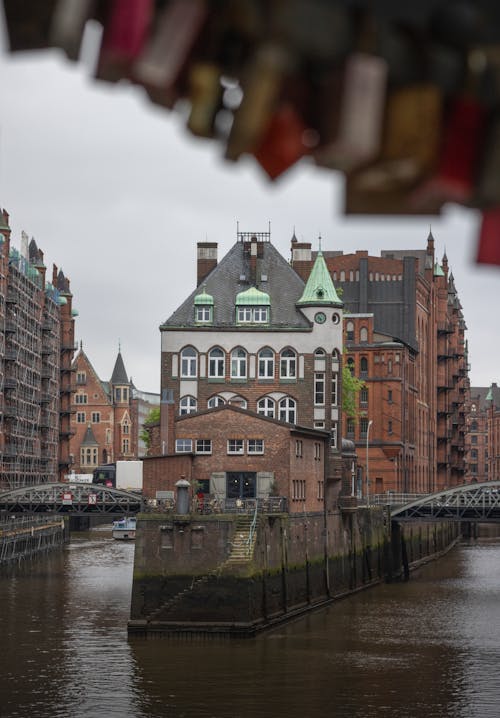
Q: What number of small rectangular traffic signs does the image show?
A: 2